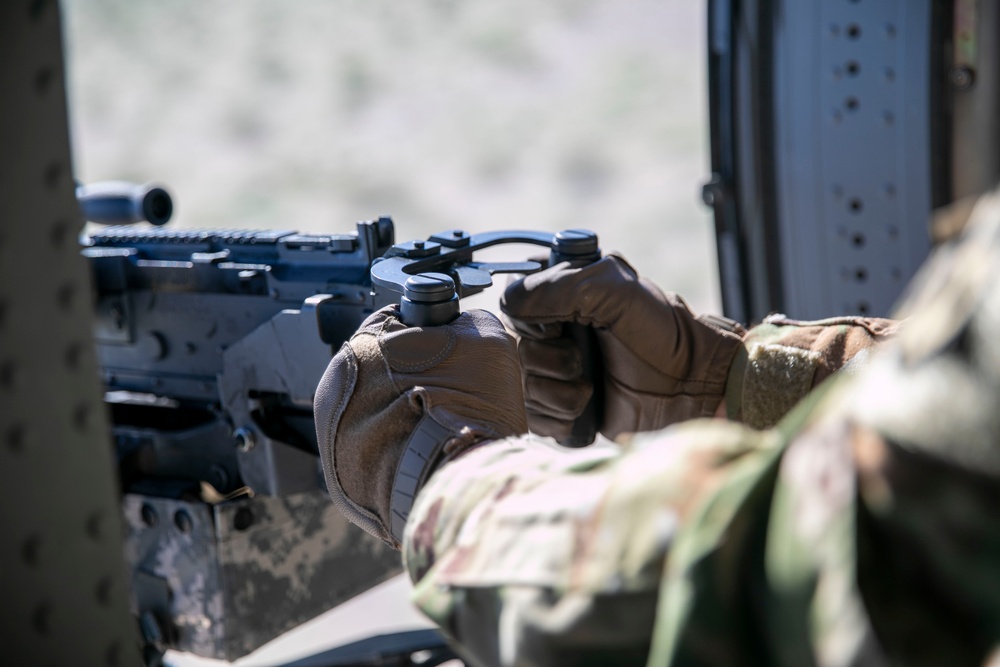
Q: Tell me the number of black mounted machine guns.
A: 1